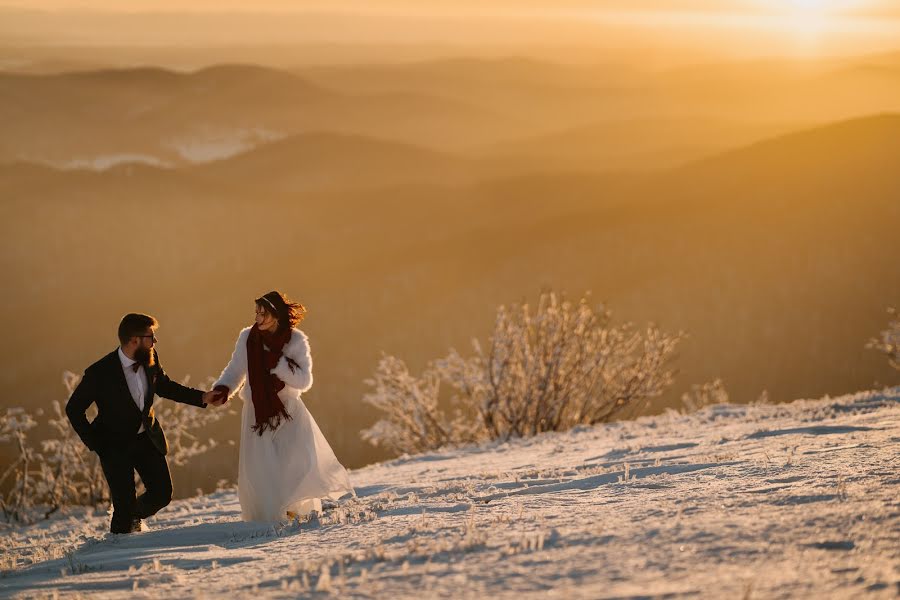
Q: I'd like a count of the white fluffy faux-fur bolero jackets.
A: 1